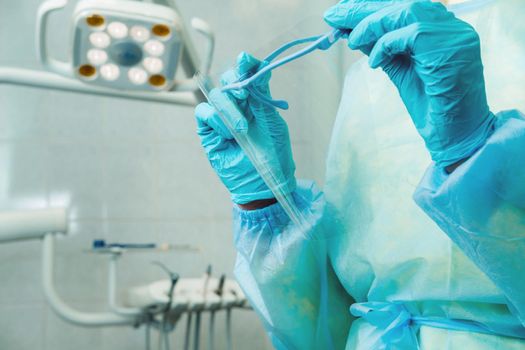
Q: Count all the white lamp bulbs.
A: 8